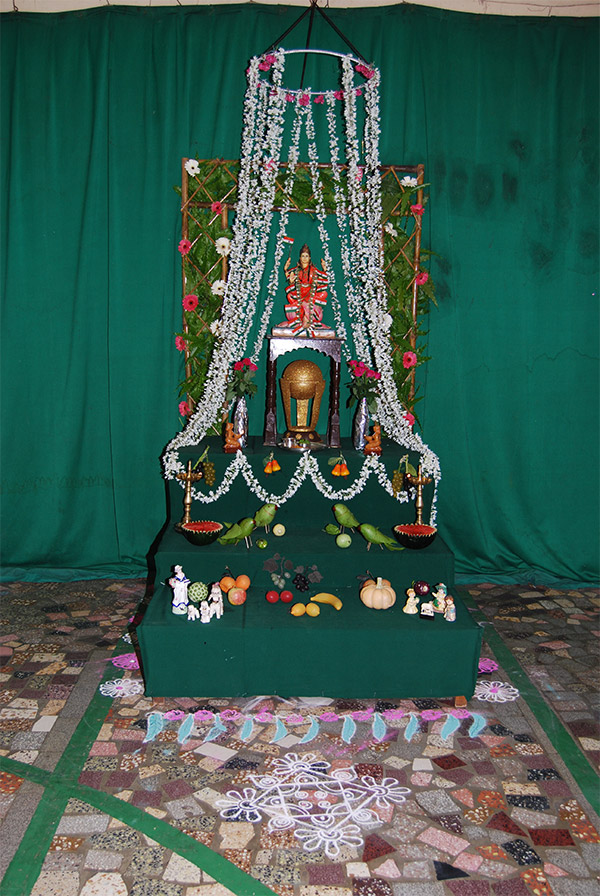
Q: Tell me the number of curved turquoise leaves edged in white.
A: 11